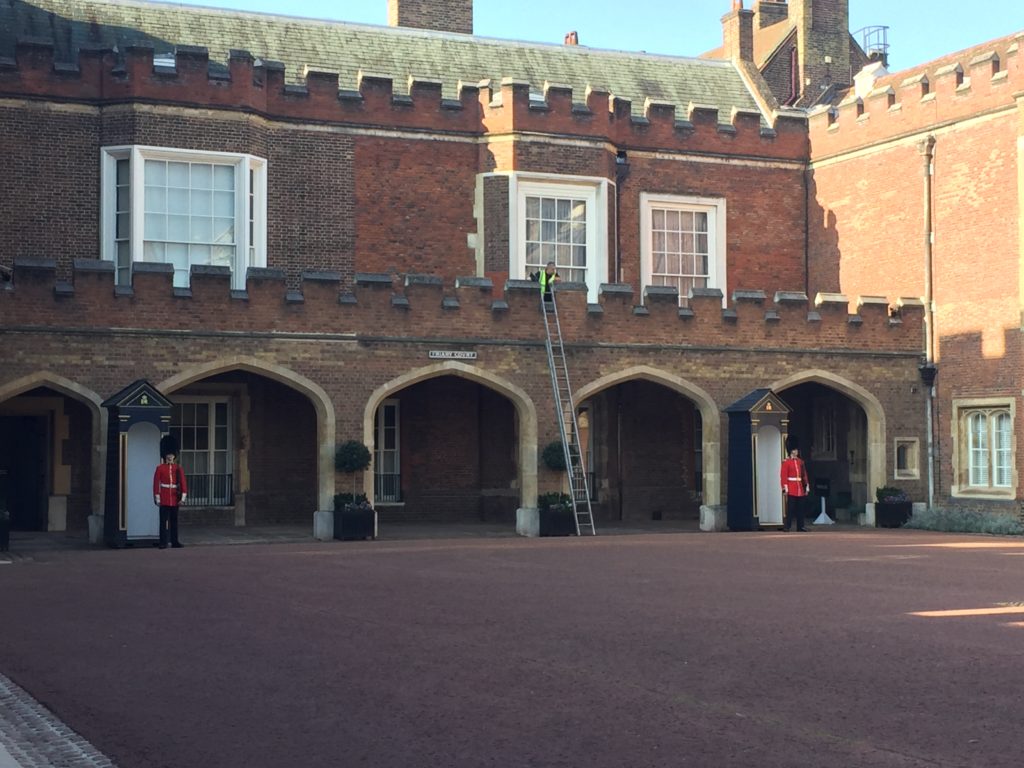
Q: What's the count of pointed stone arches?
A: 5